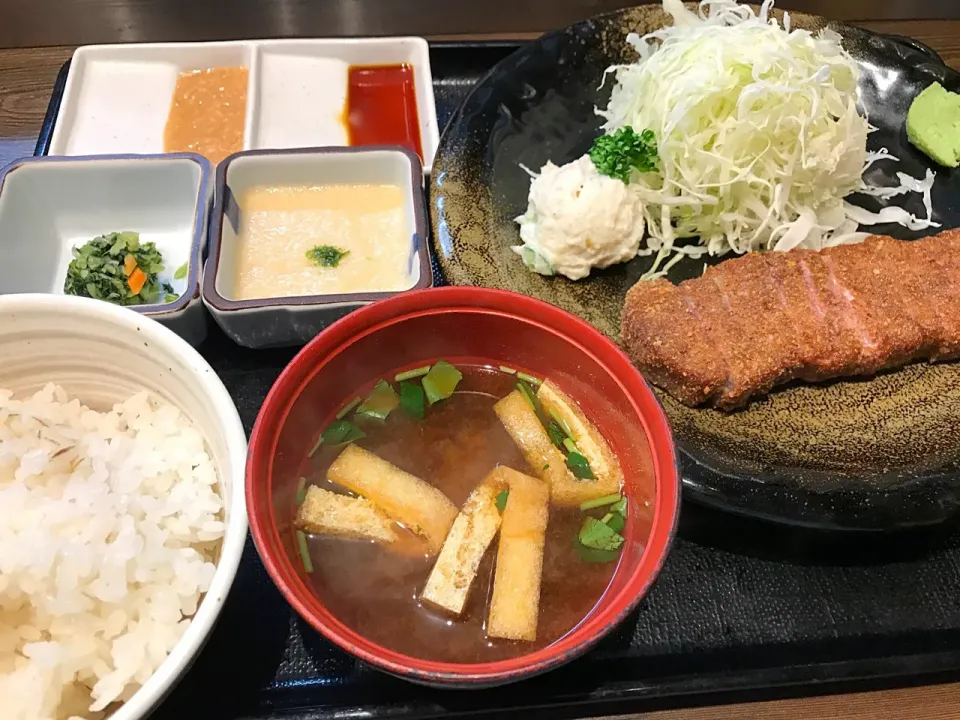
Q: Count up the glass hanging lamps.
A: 0